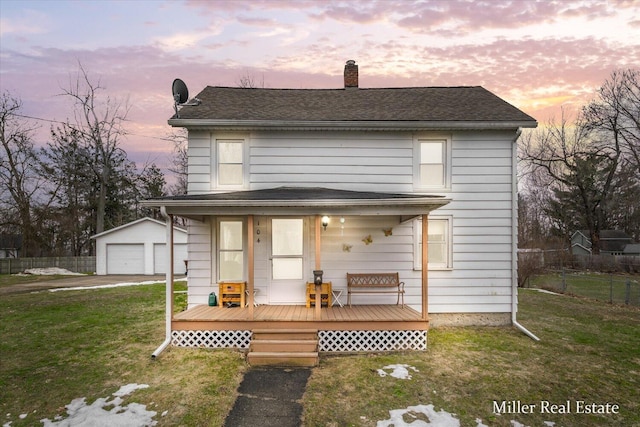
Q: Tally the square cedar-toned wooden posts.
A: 4